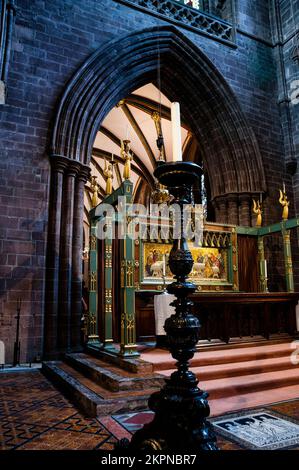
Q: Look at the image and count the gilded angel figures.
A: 5